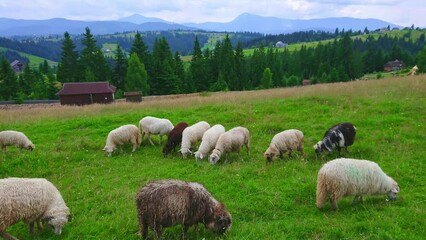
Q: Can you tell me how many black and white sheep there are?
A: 1